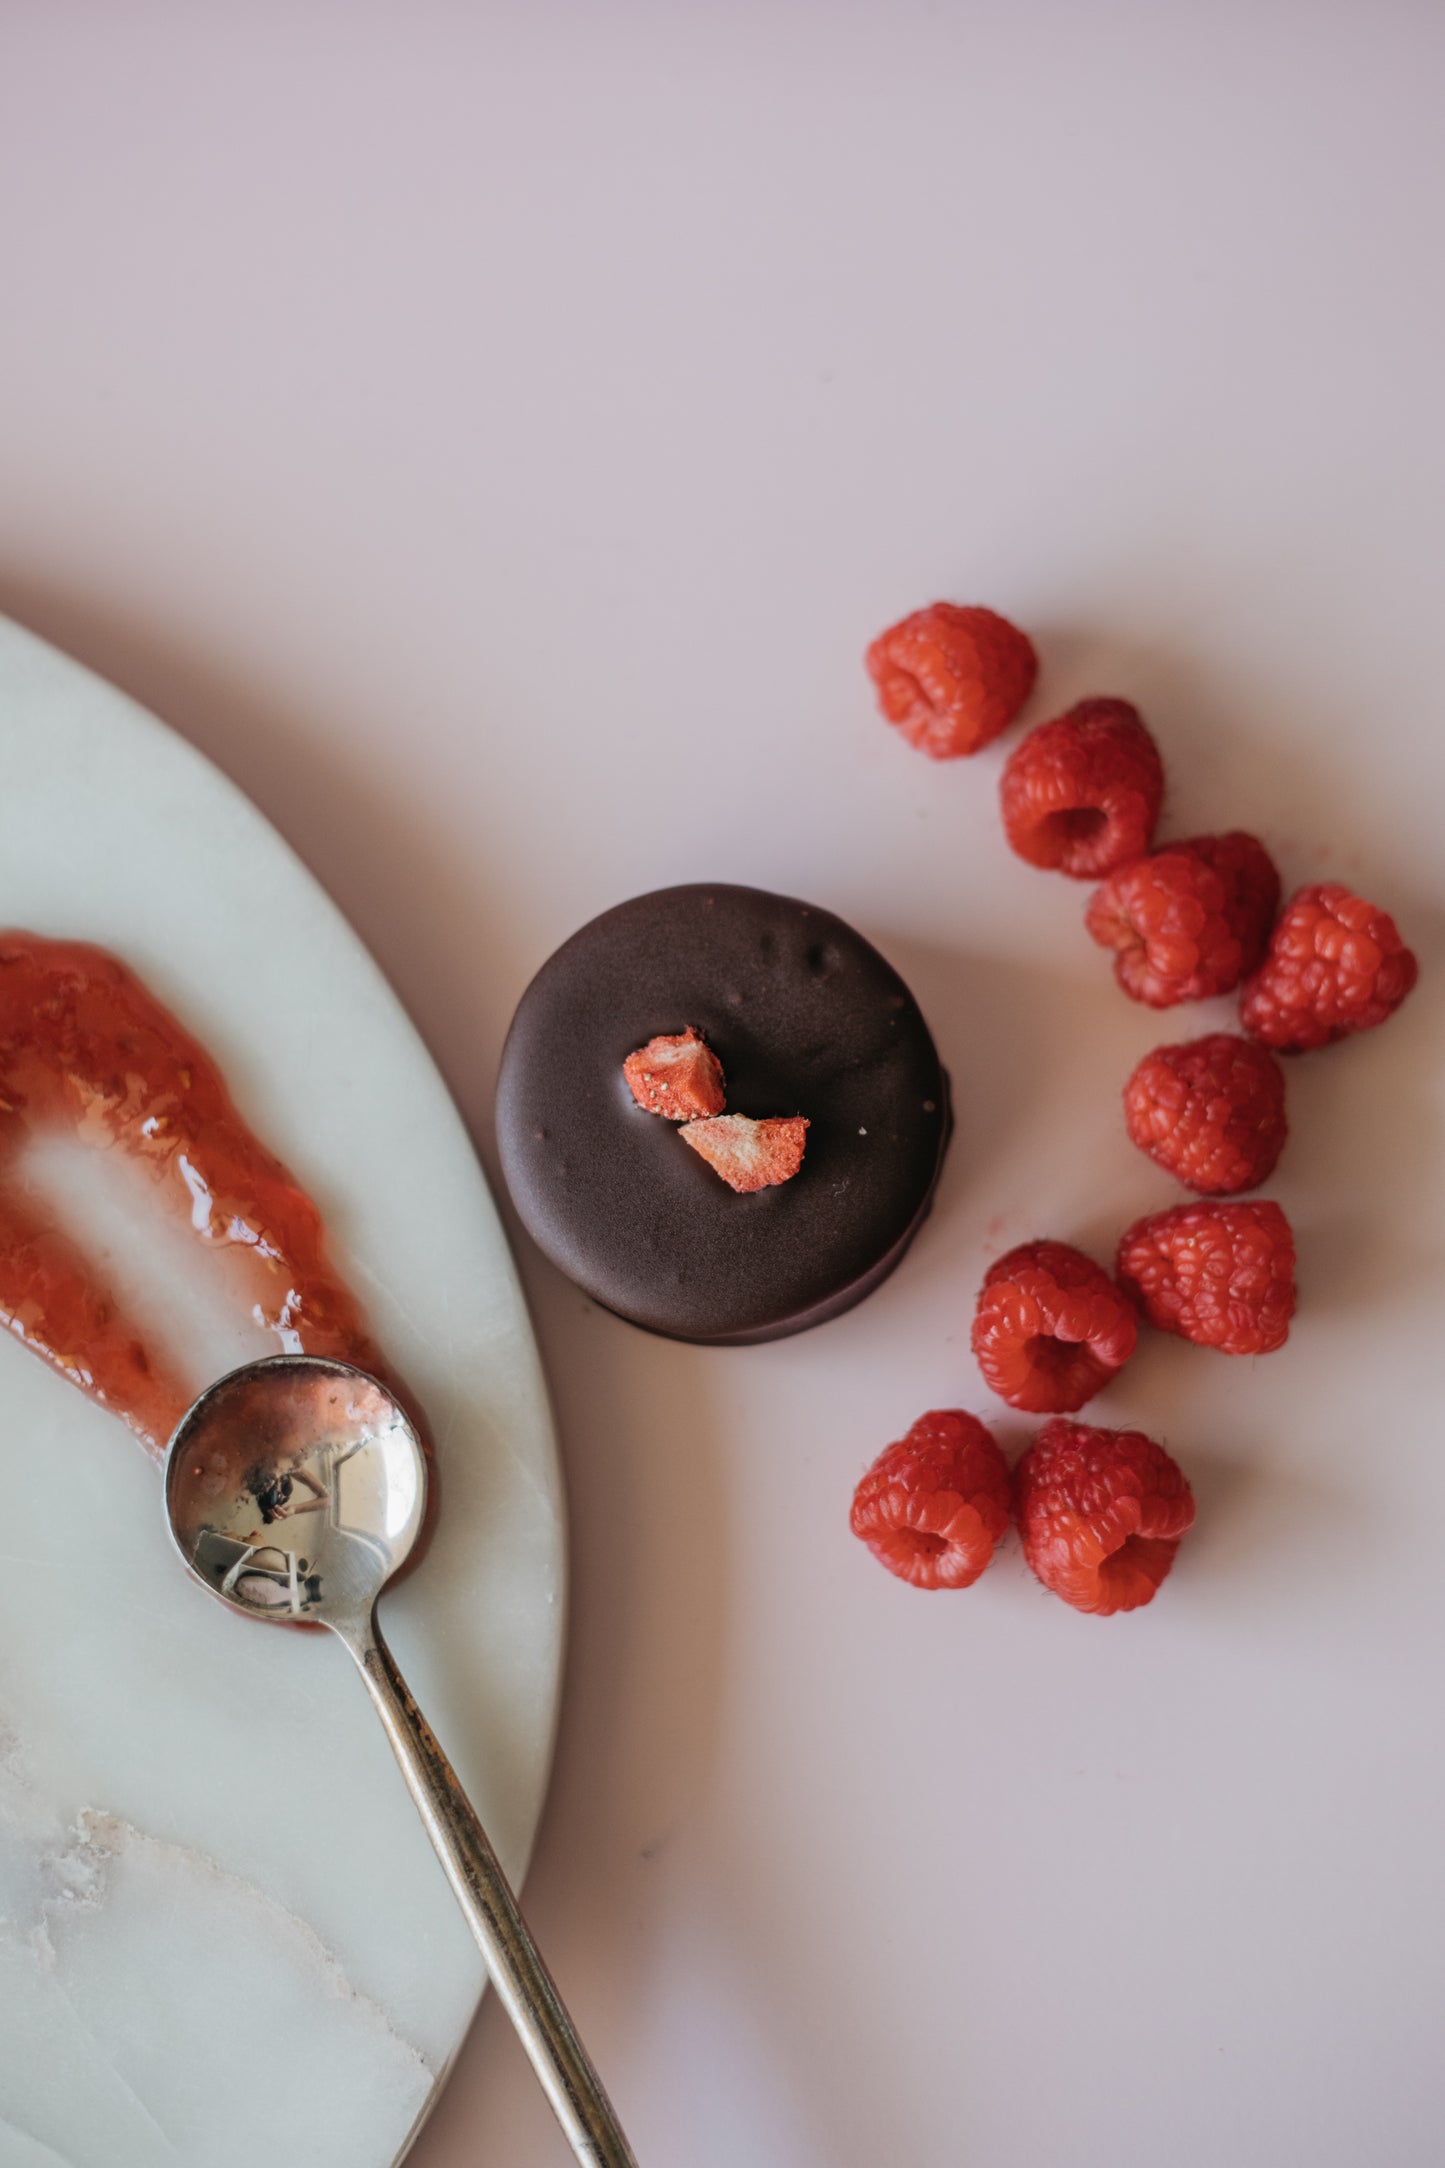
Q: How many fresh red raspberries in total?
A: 9